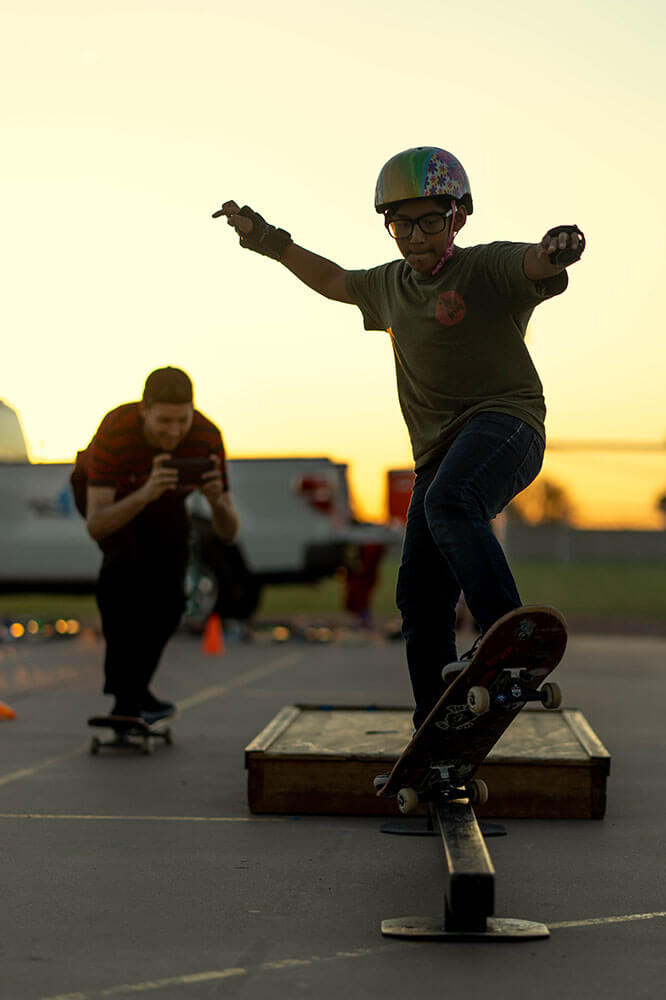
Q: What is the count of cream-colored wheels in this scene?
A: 4